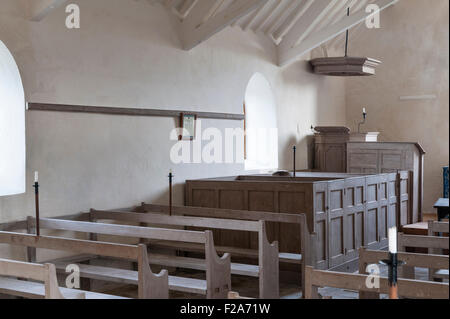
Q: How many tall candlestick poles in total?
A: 4